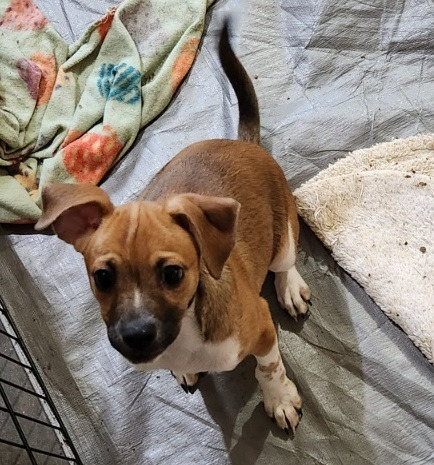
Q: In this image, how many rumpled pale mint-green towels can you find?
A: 1